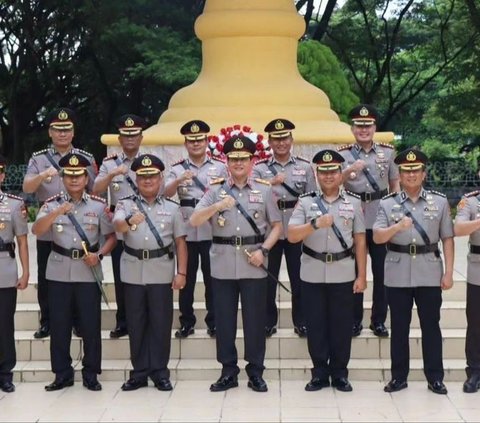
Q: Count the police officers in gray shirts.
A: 12